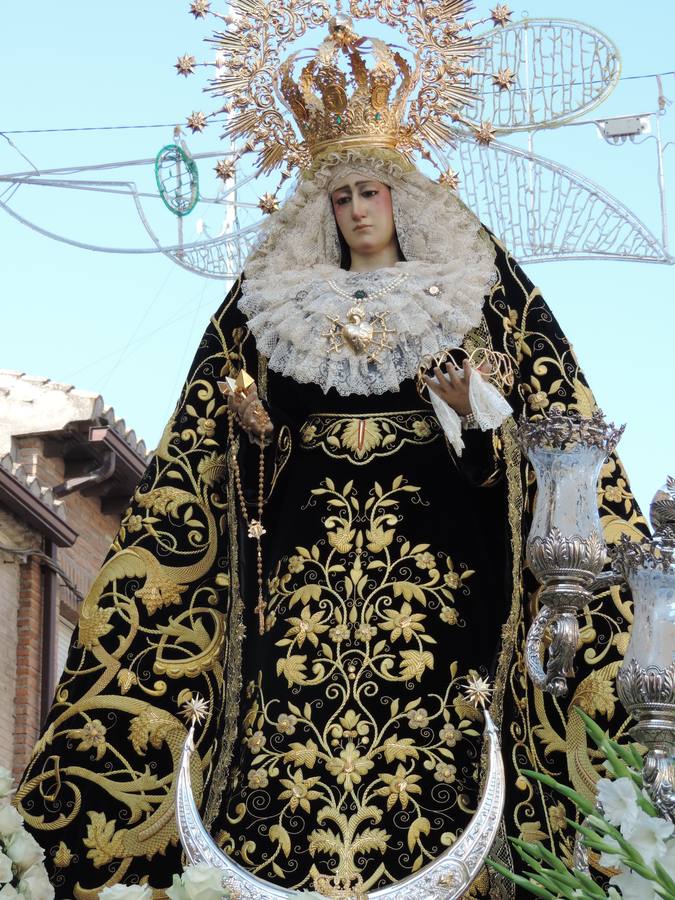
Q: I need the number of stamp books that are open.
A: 0